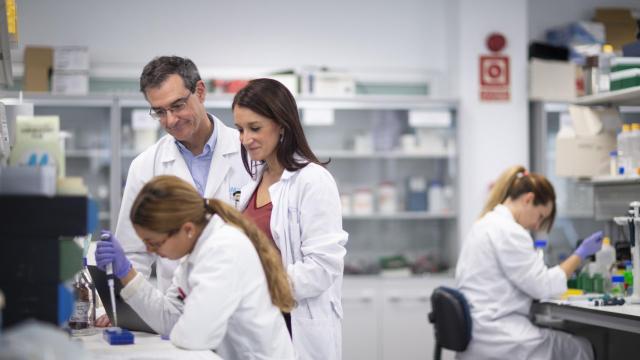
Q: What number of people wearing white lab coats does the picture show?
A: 4